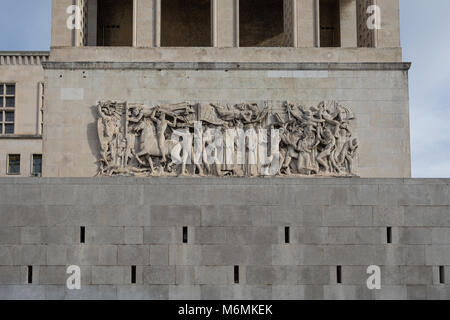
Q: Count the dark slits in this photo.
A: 9